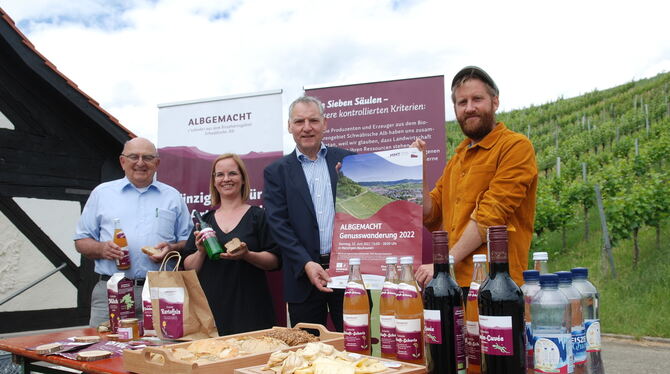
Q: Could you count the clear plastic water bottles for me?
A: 4